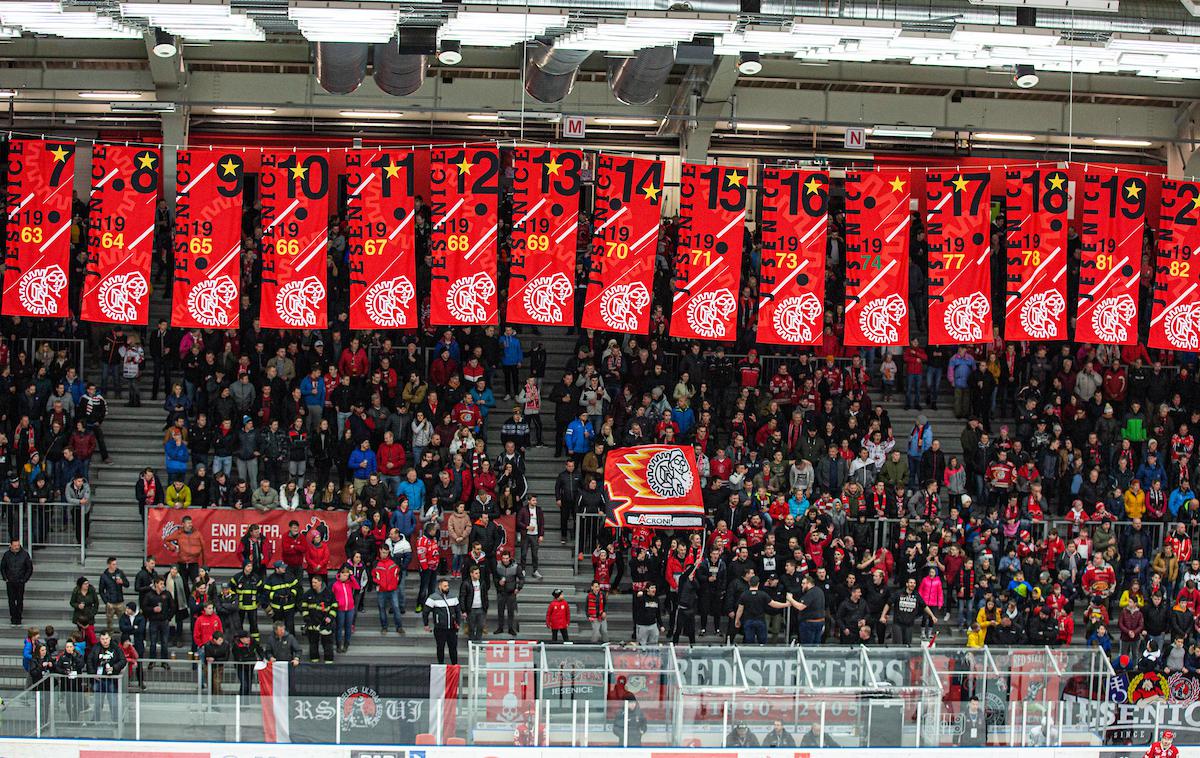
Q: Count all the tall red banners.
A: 15